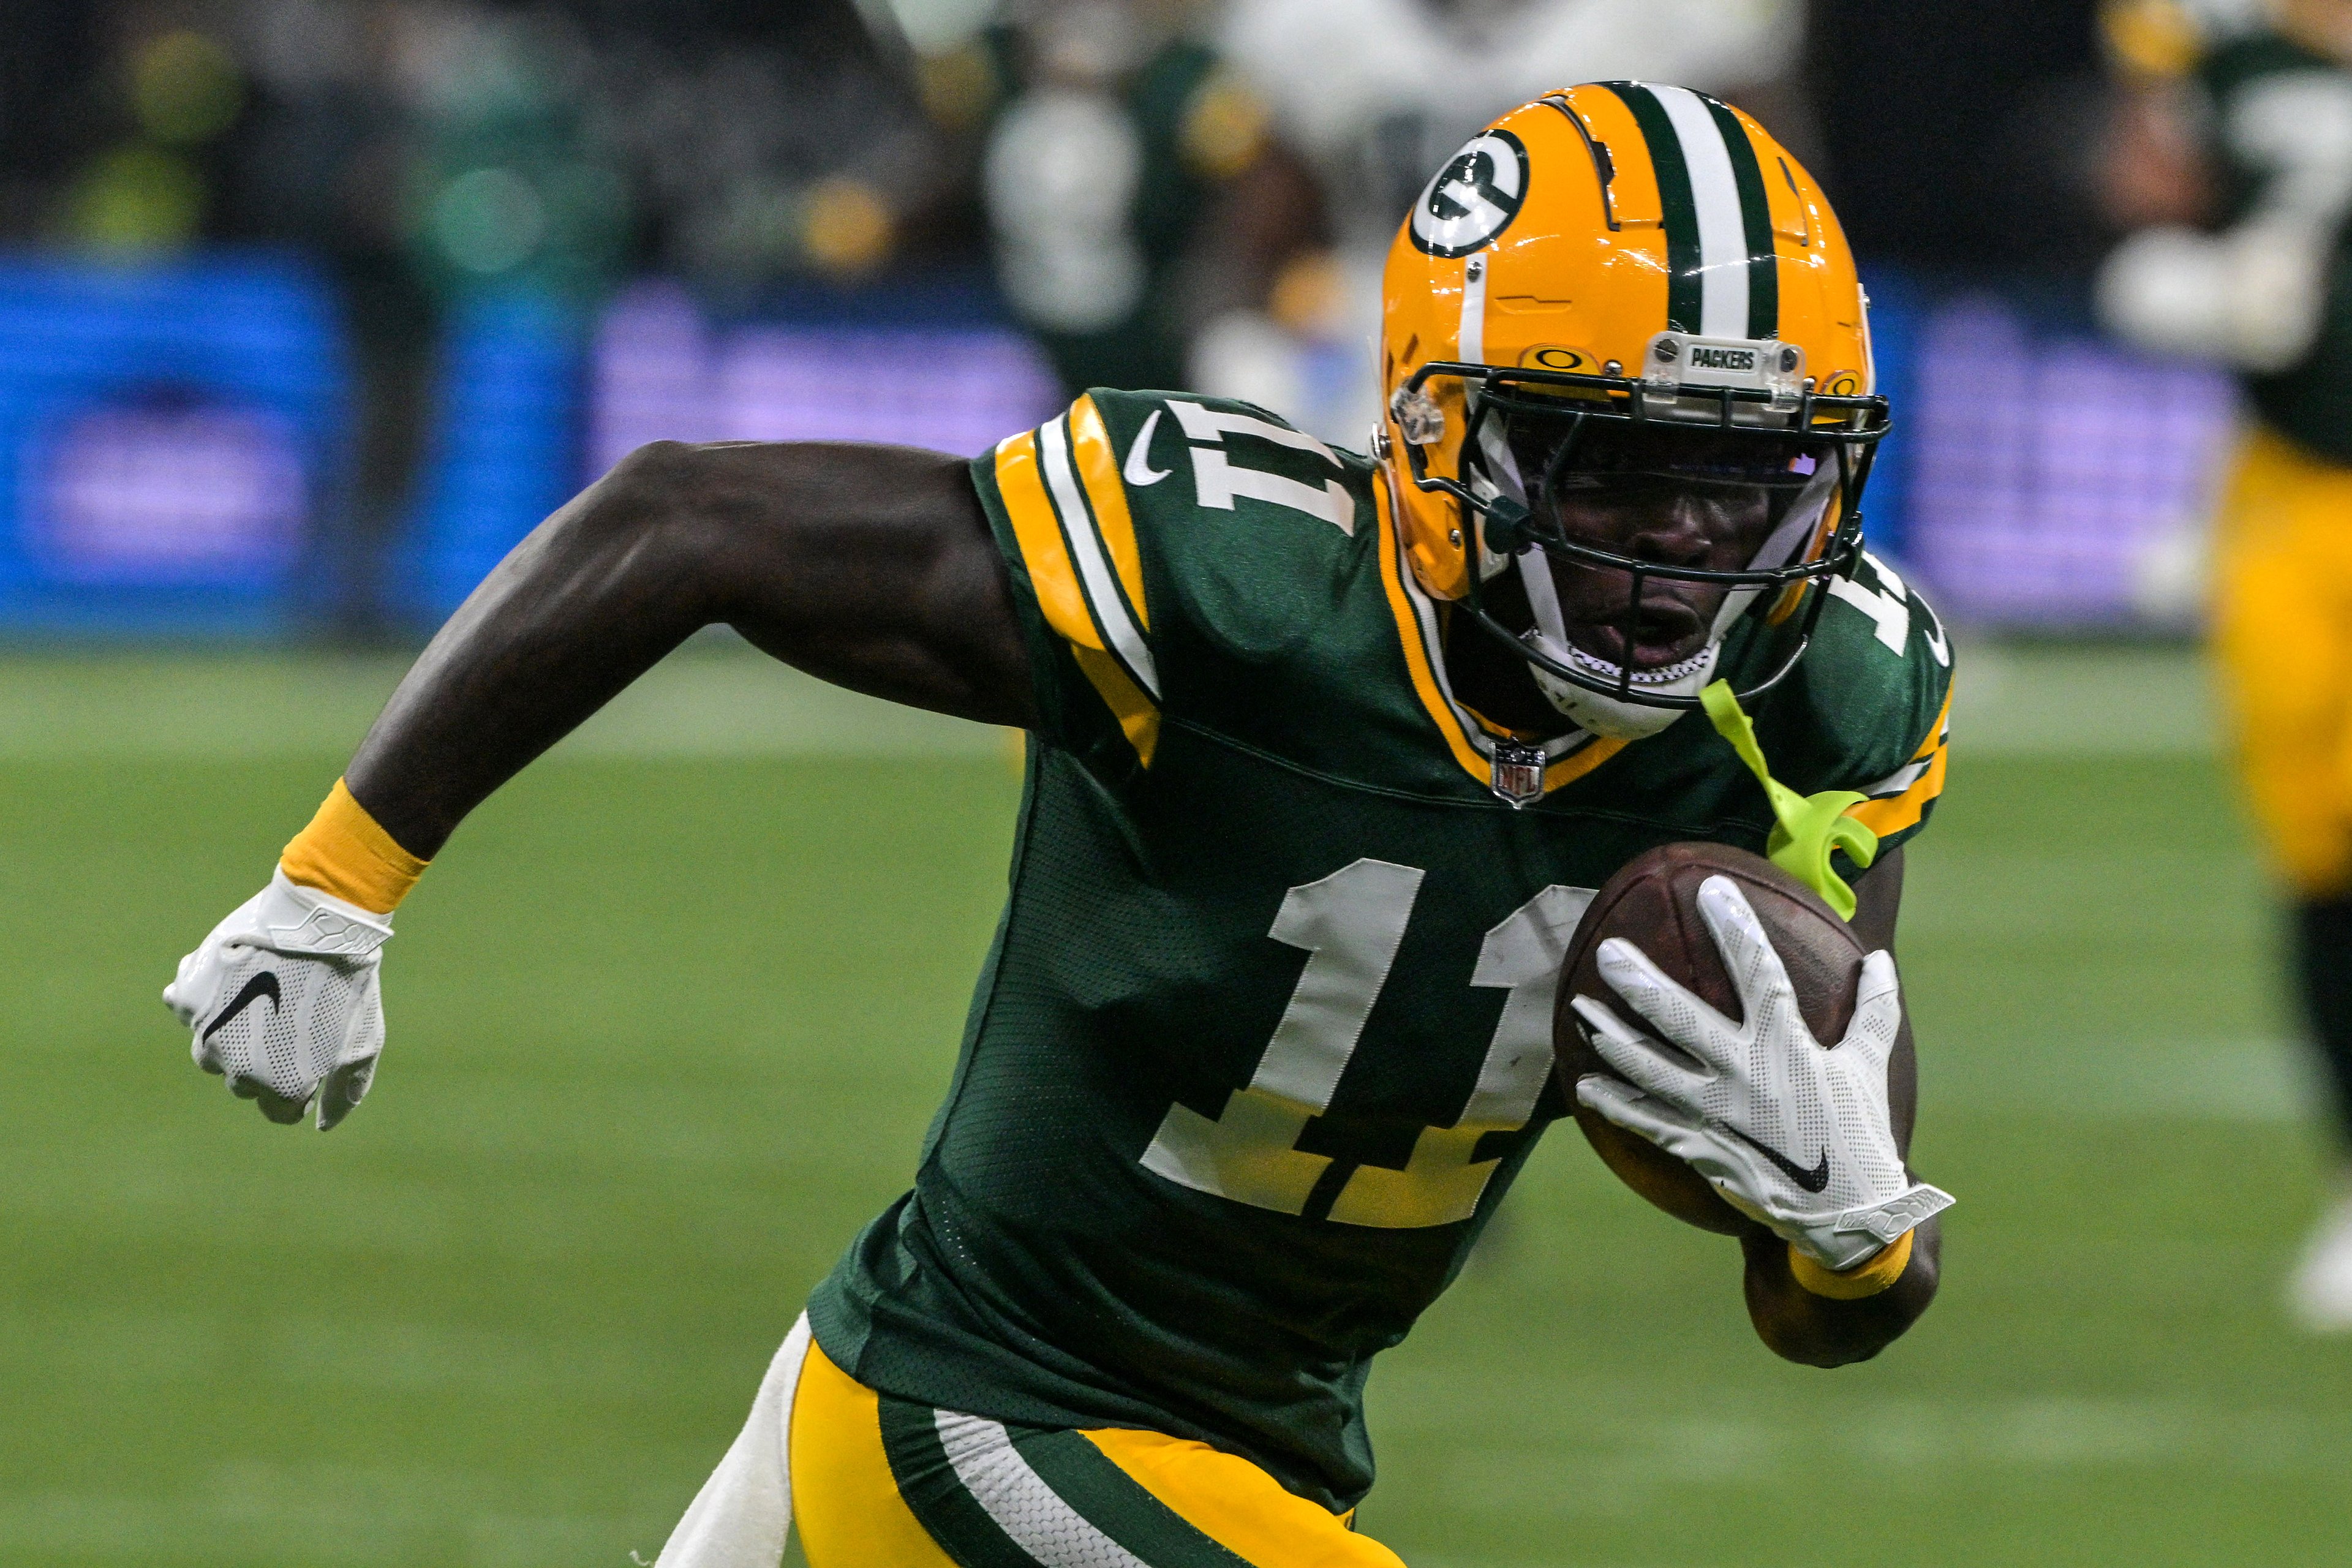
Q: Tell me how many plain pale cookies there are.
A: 0